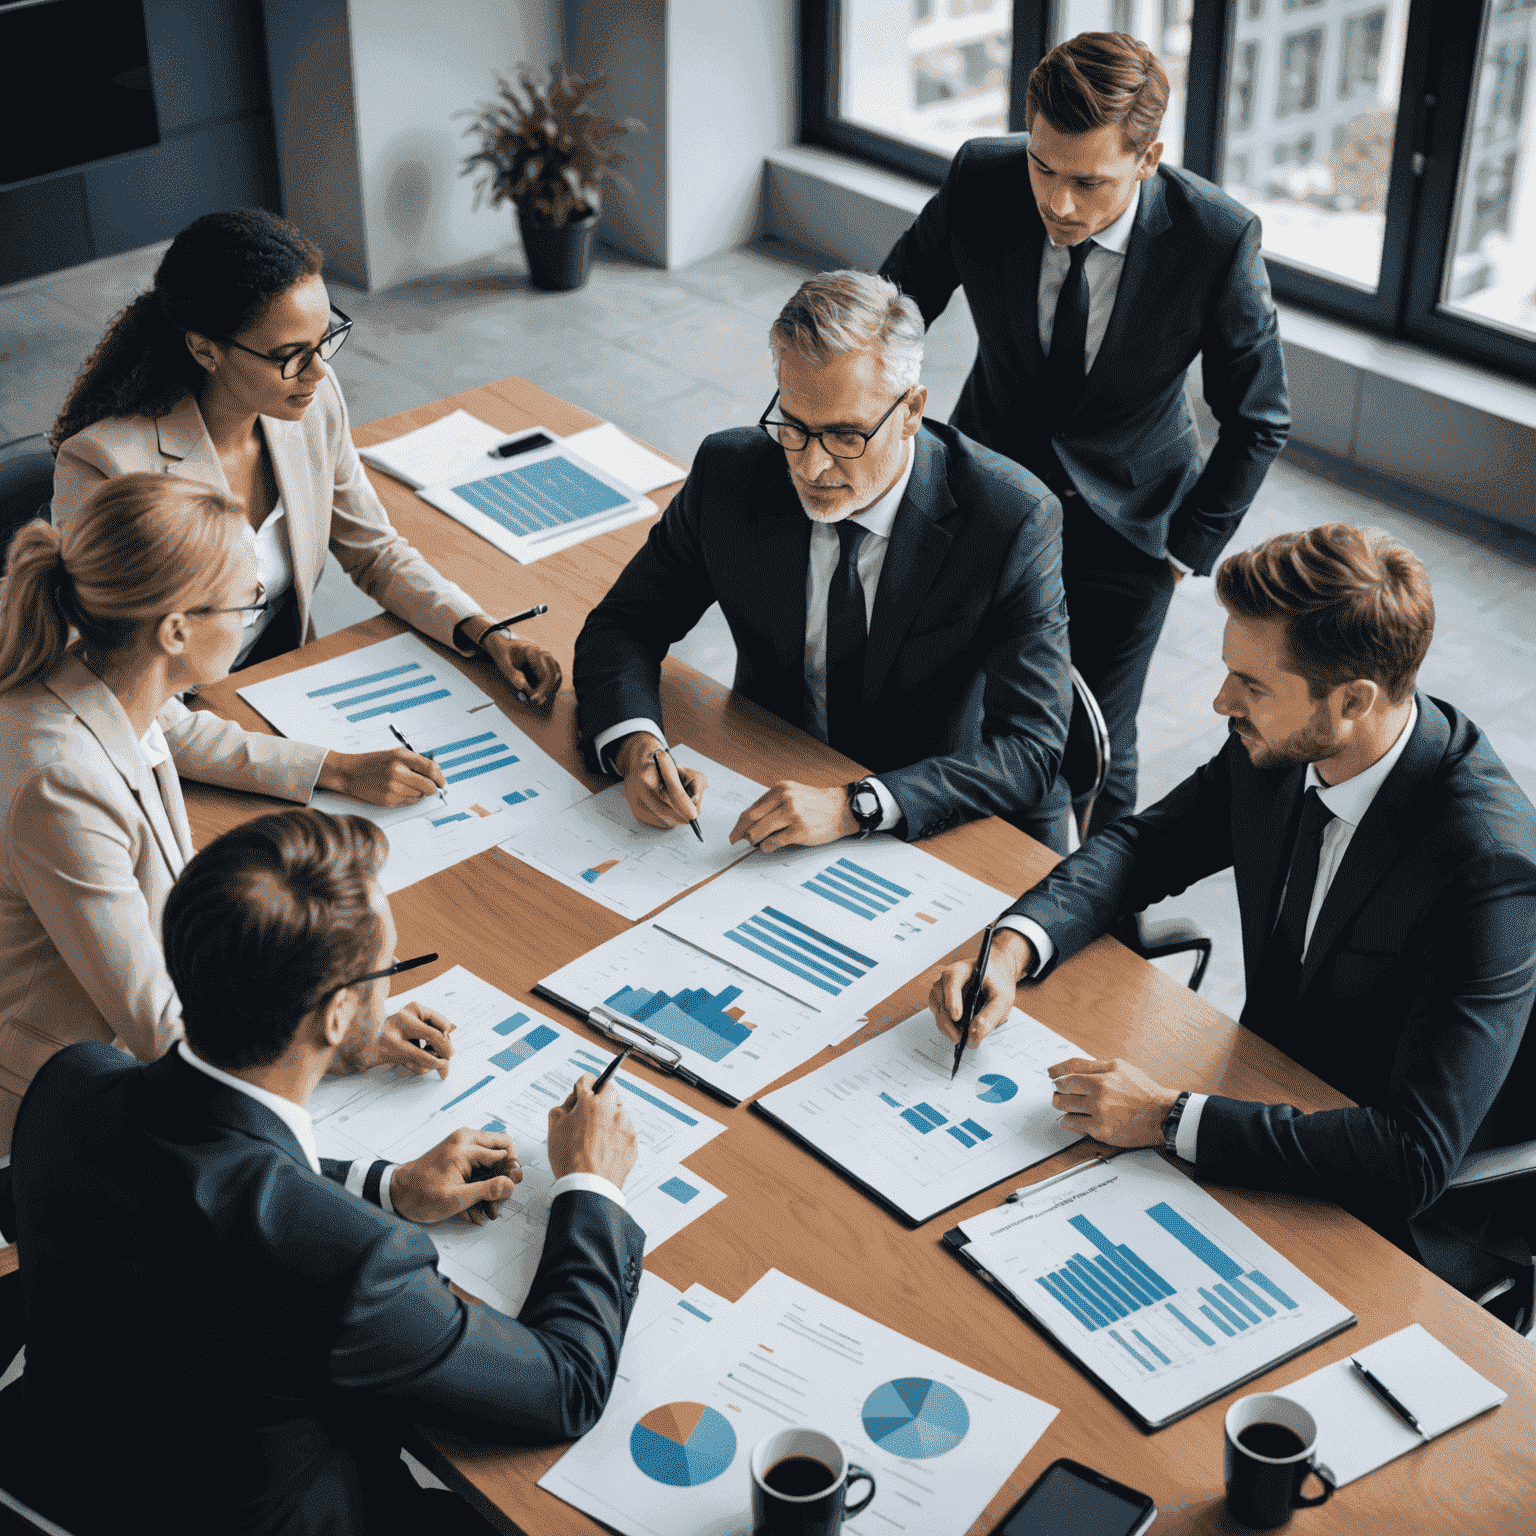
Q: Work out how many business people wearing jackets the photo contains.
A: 6